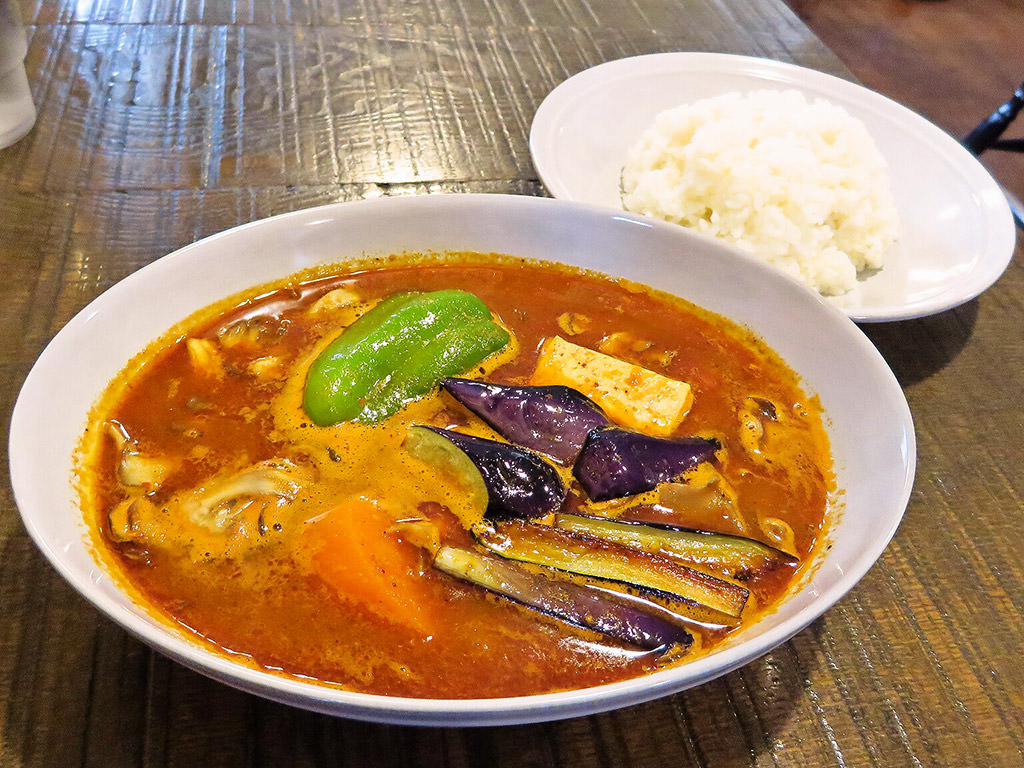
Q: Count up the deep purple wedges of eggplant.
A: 3